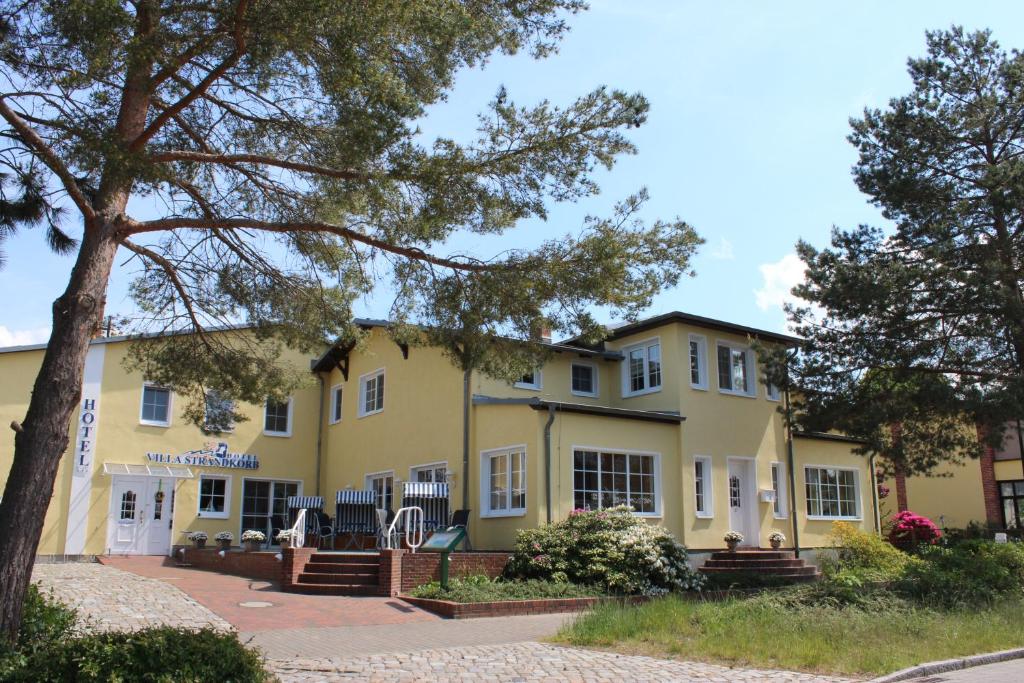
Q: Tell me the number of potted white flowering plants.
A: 6